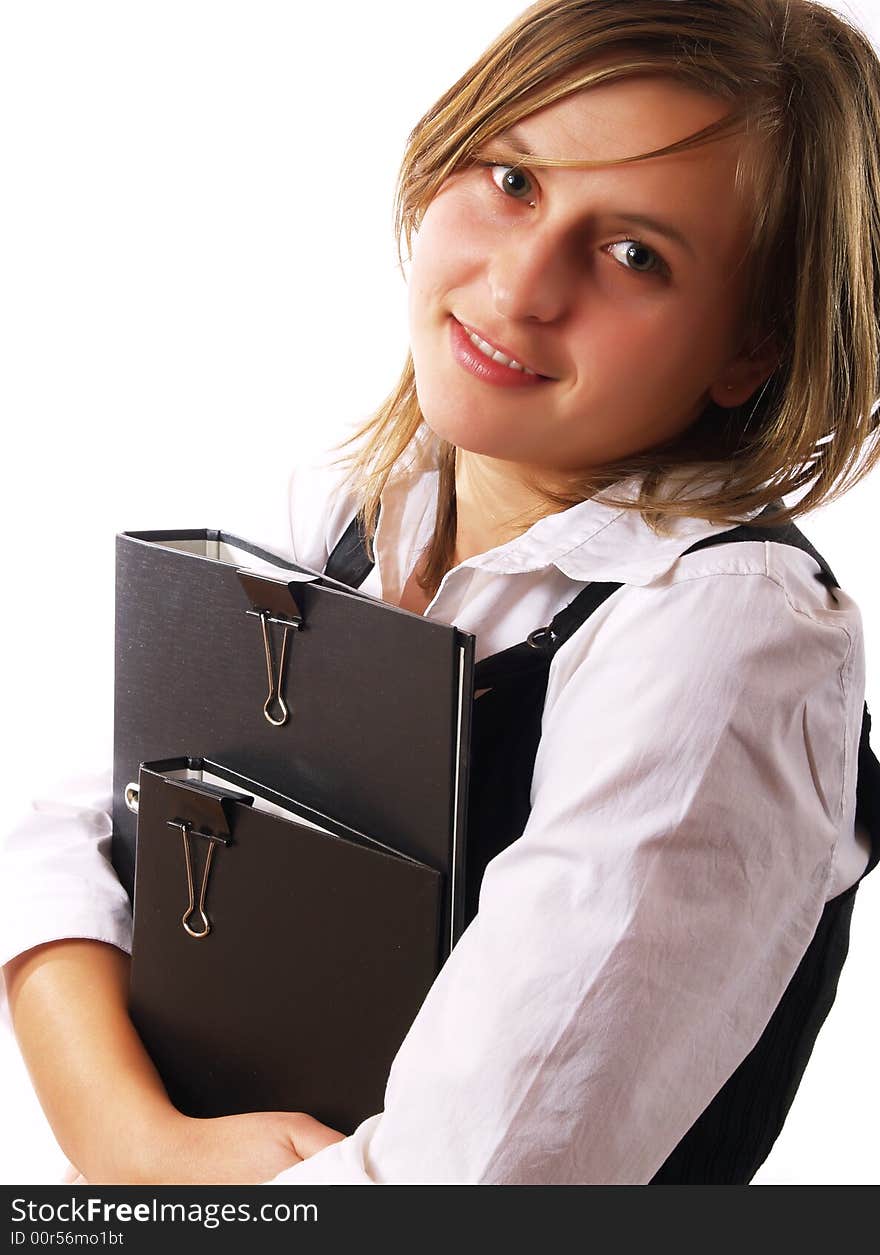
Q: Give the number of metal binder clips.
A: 2